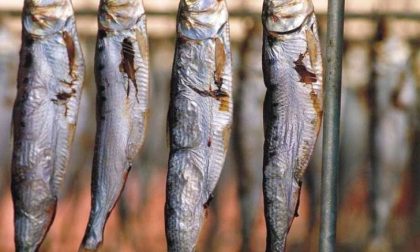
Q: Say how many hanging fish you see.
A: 4